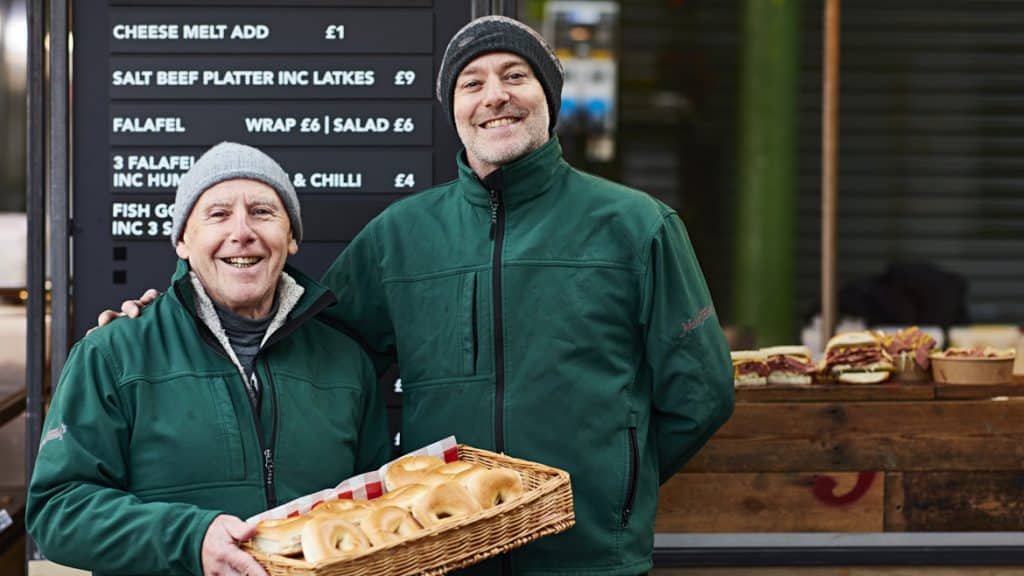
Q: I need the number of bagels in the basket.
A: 9